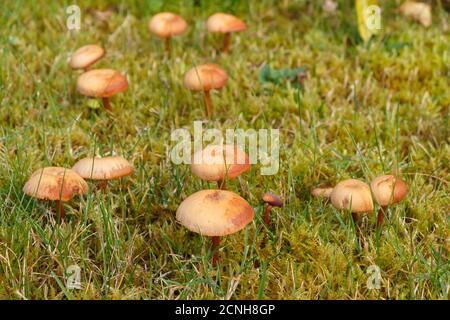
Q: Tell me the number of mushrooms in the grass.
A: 13